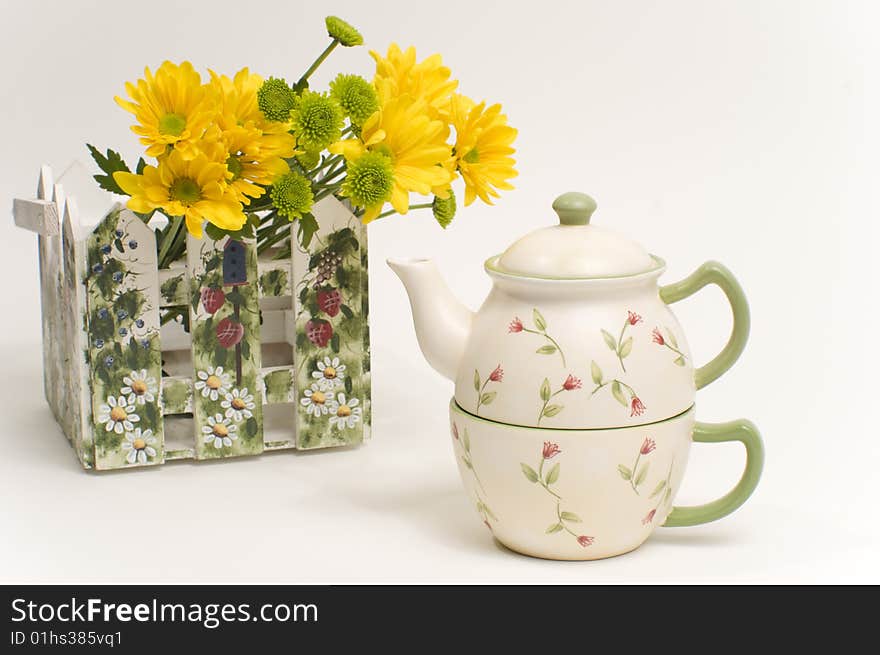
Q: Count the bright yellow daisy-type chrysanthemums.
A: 7